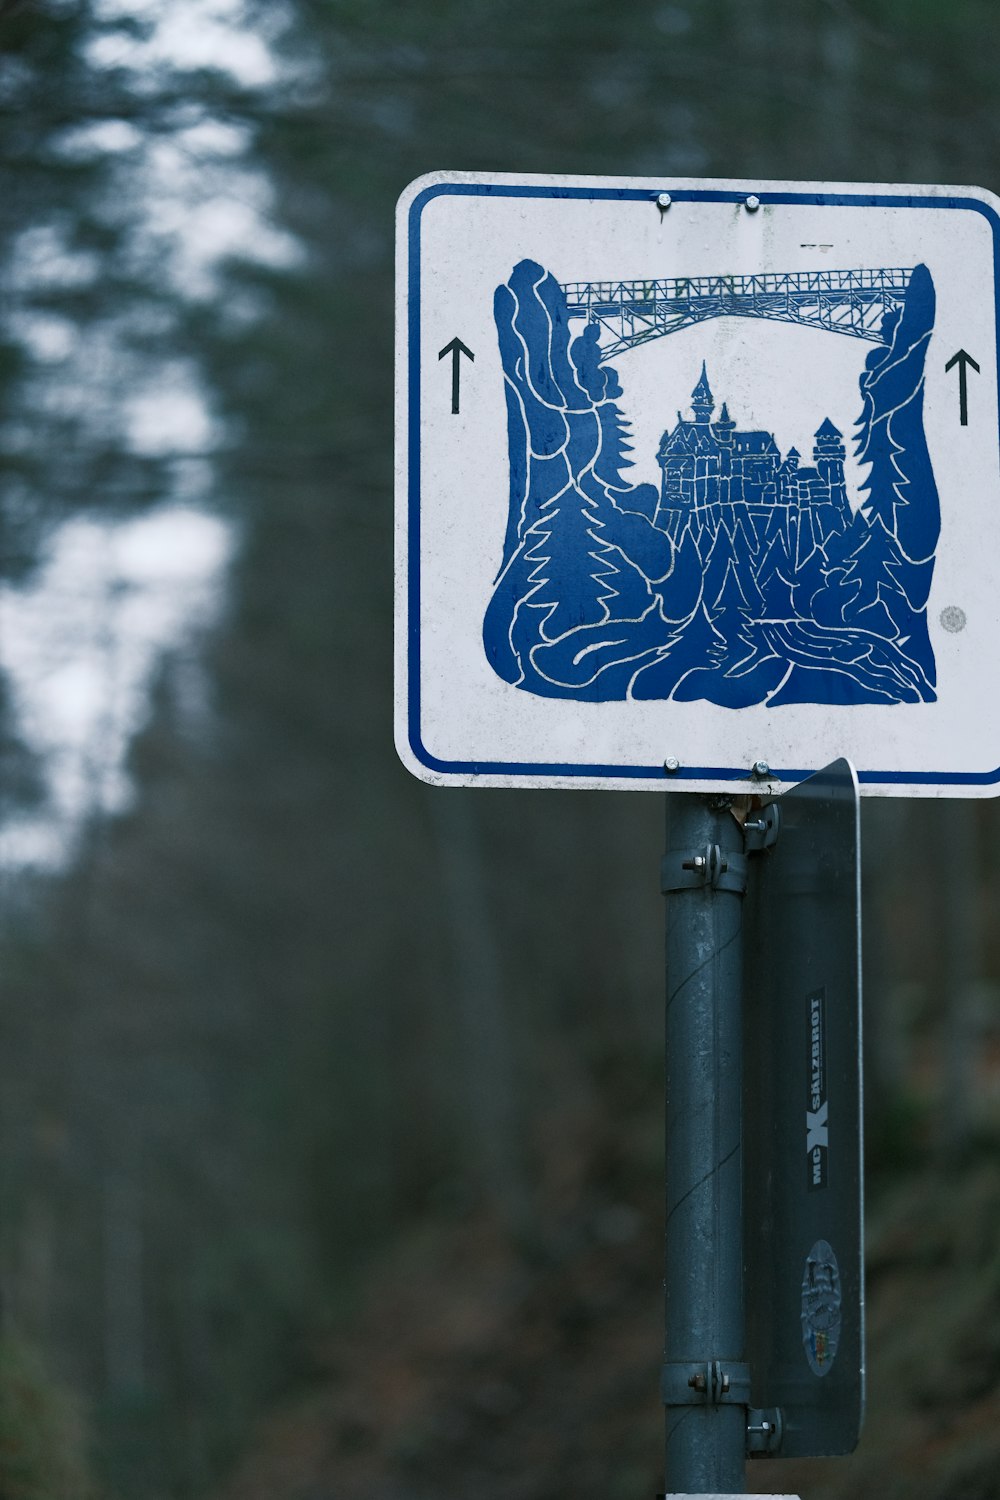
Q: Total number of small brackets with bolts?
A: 4